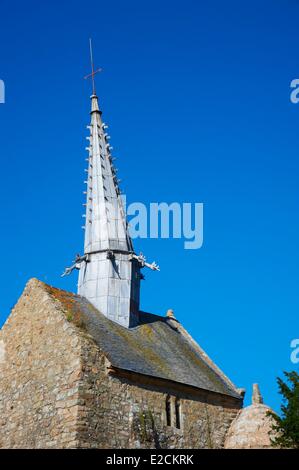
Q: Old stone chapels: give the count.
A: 1